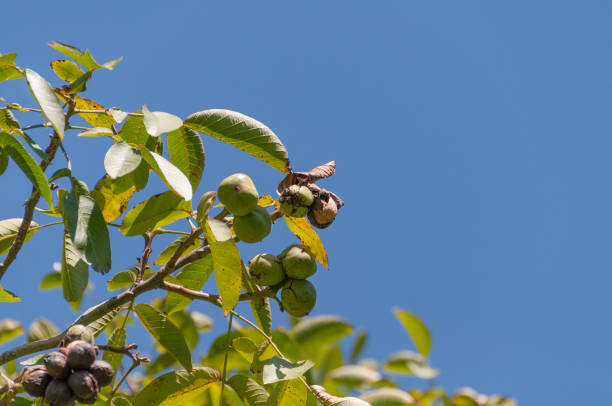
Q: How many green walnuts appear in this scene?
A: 6